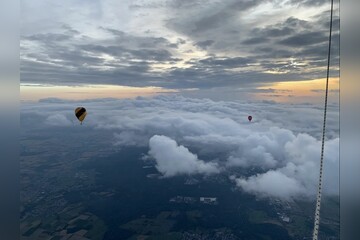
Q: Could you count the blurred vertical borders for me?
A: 2